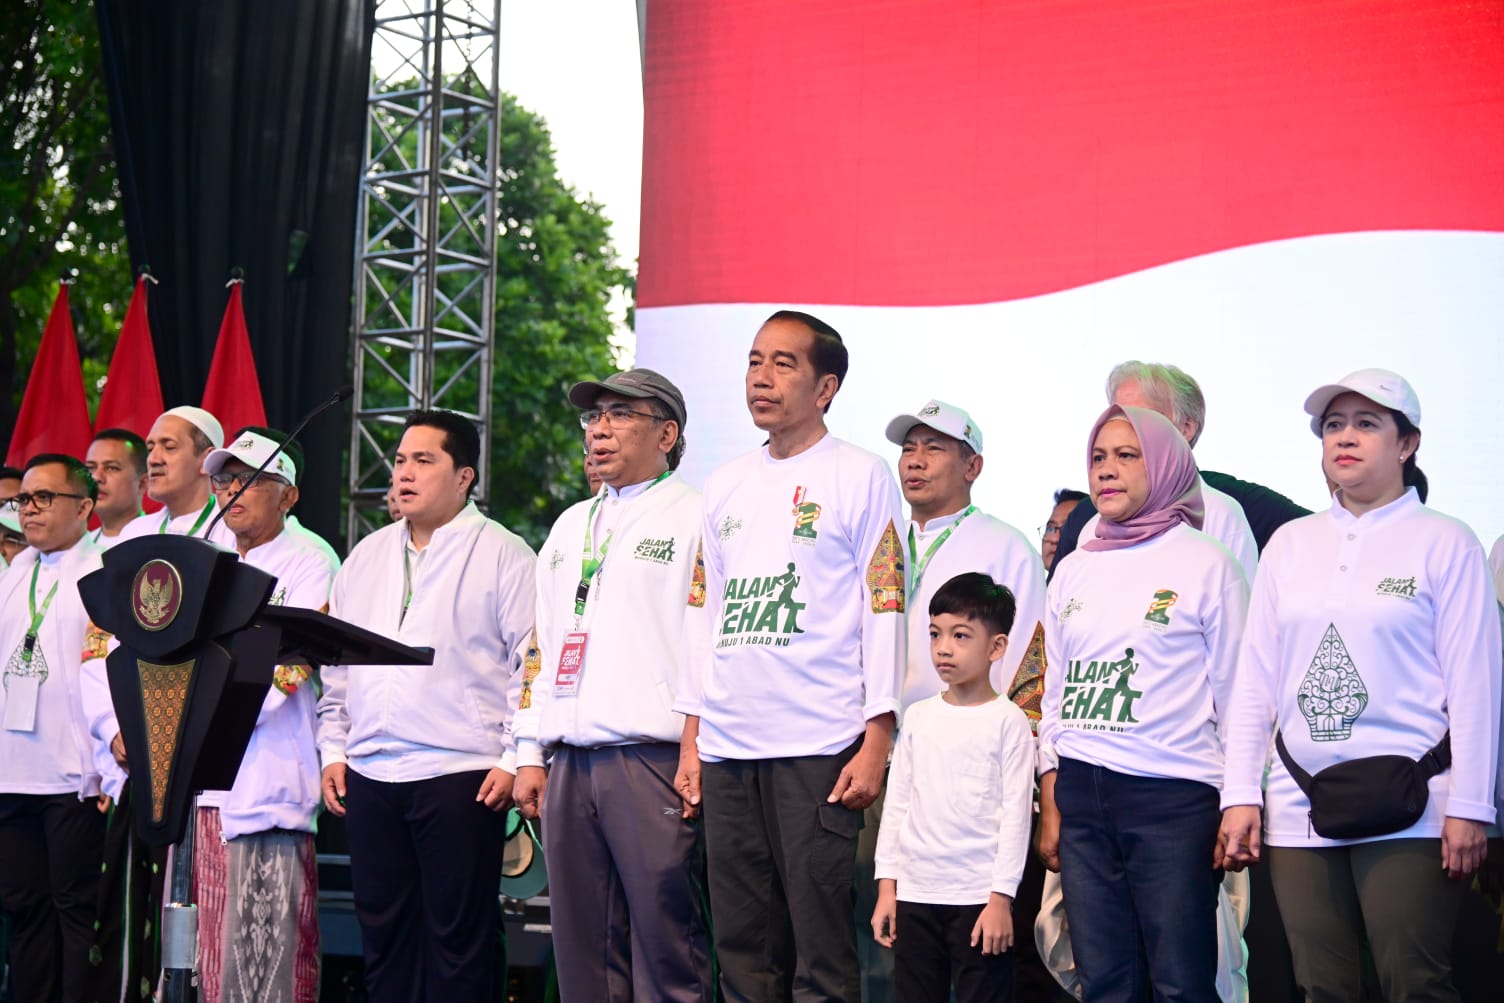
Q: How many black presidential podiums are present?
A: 1